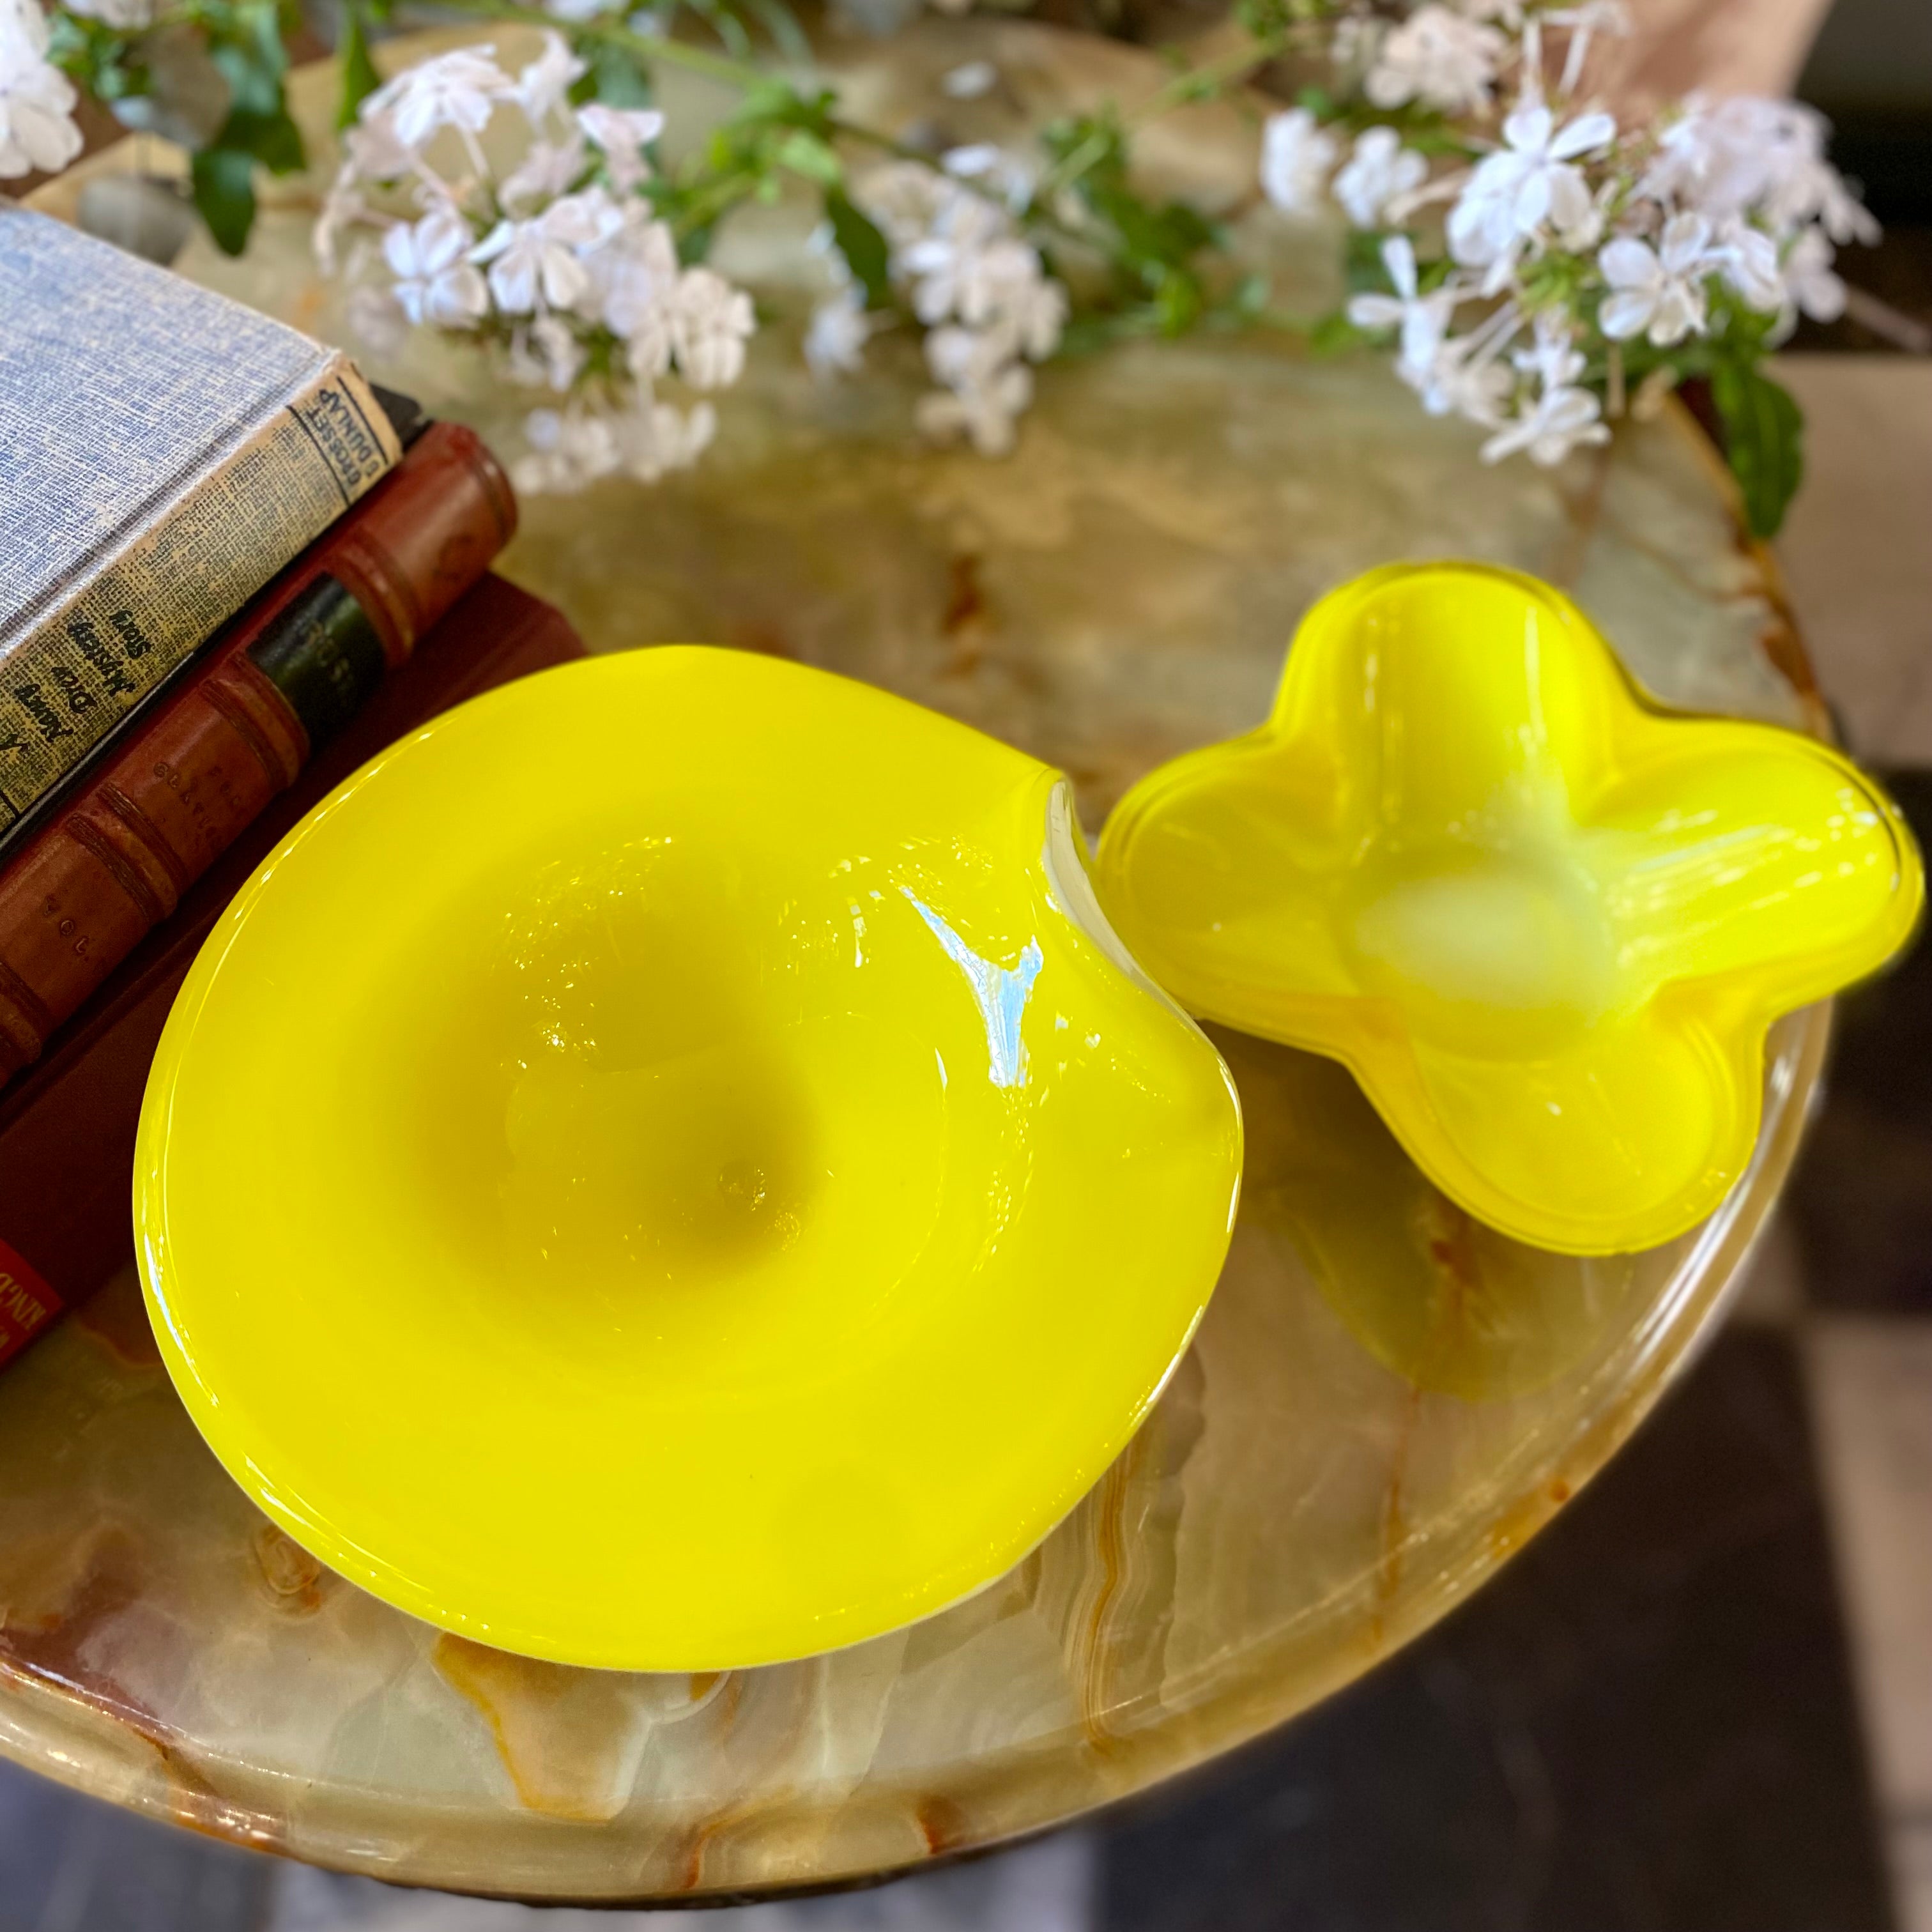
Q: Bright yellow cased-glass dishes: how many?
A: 2